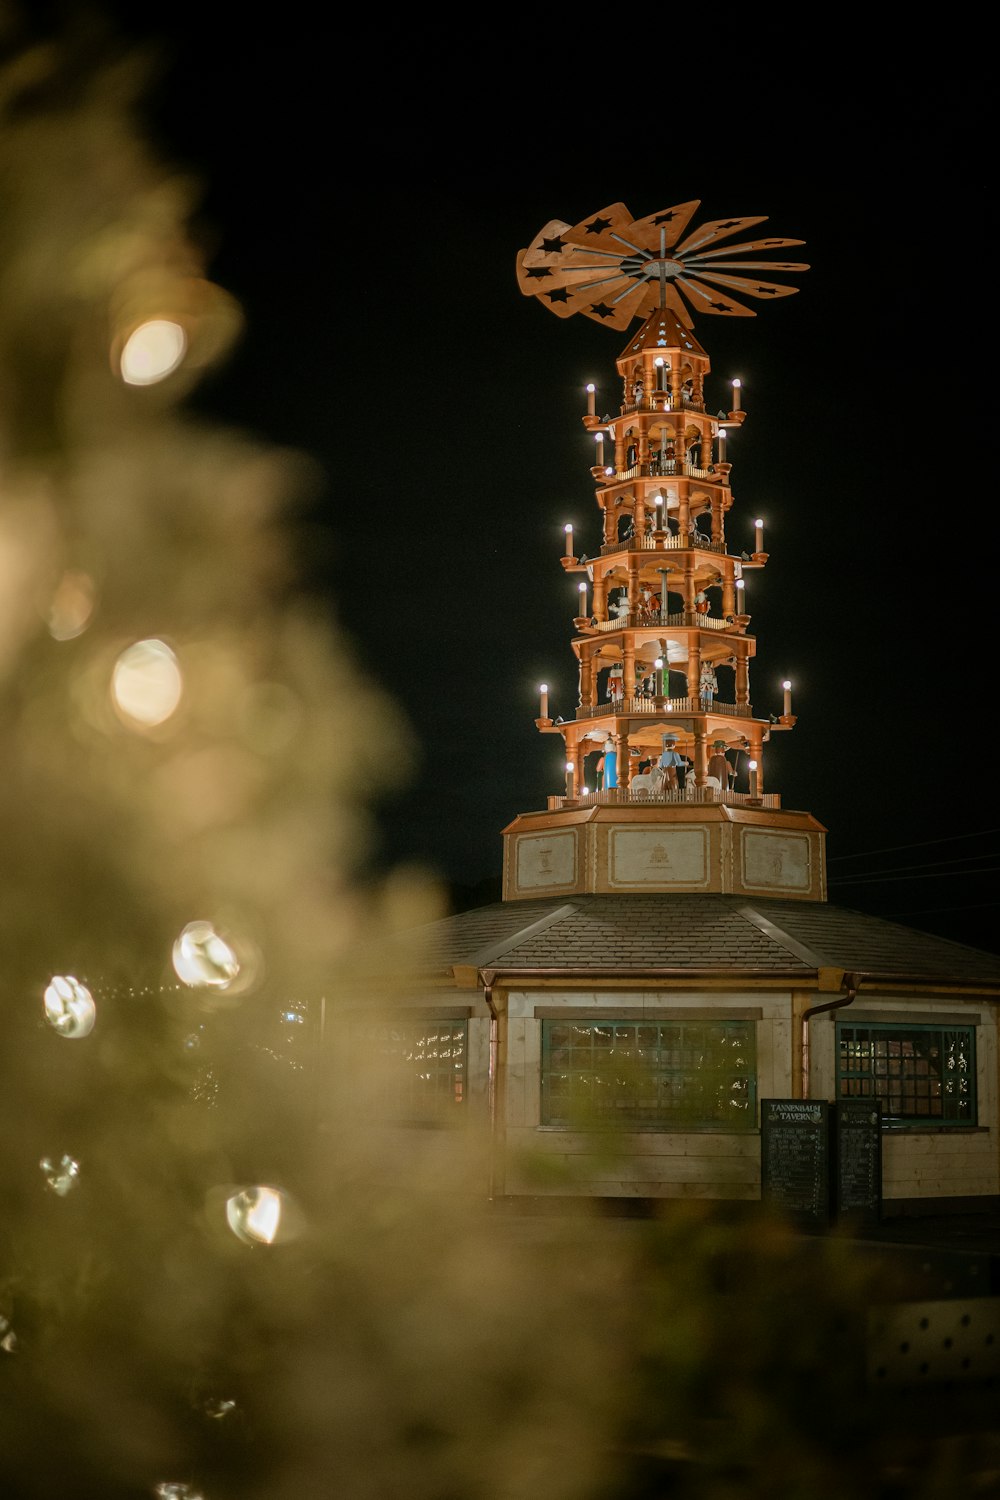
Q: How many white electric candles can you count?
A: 15